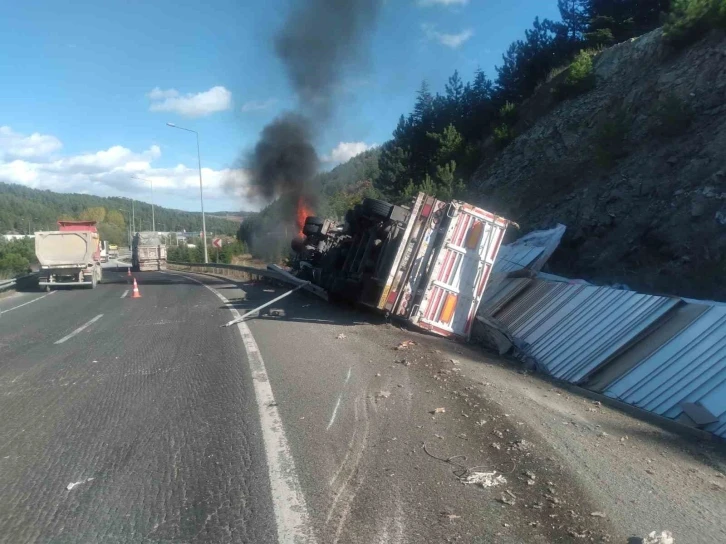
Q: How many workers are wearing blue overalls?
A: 0